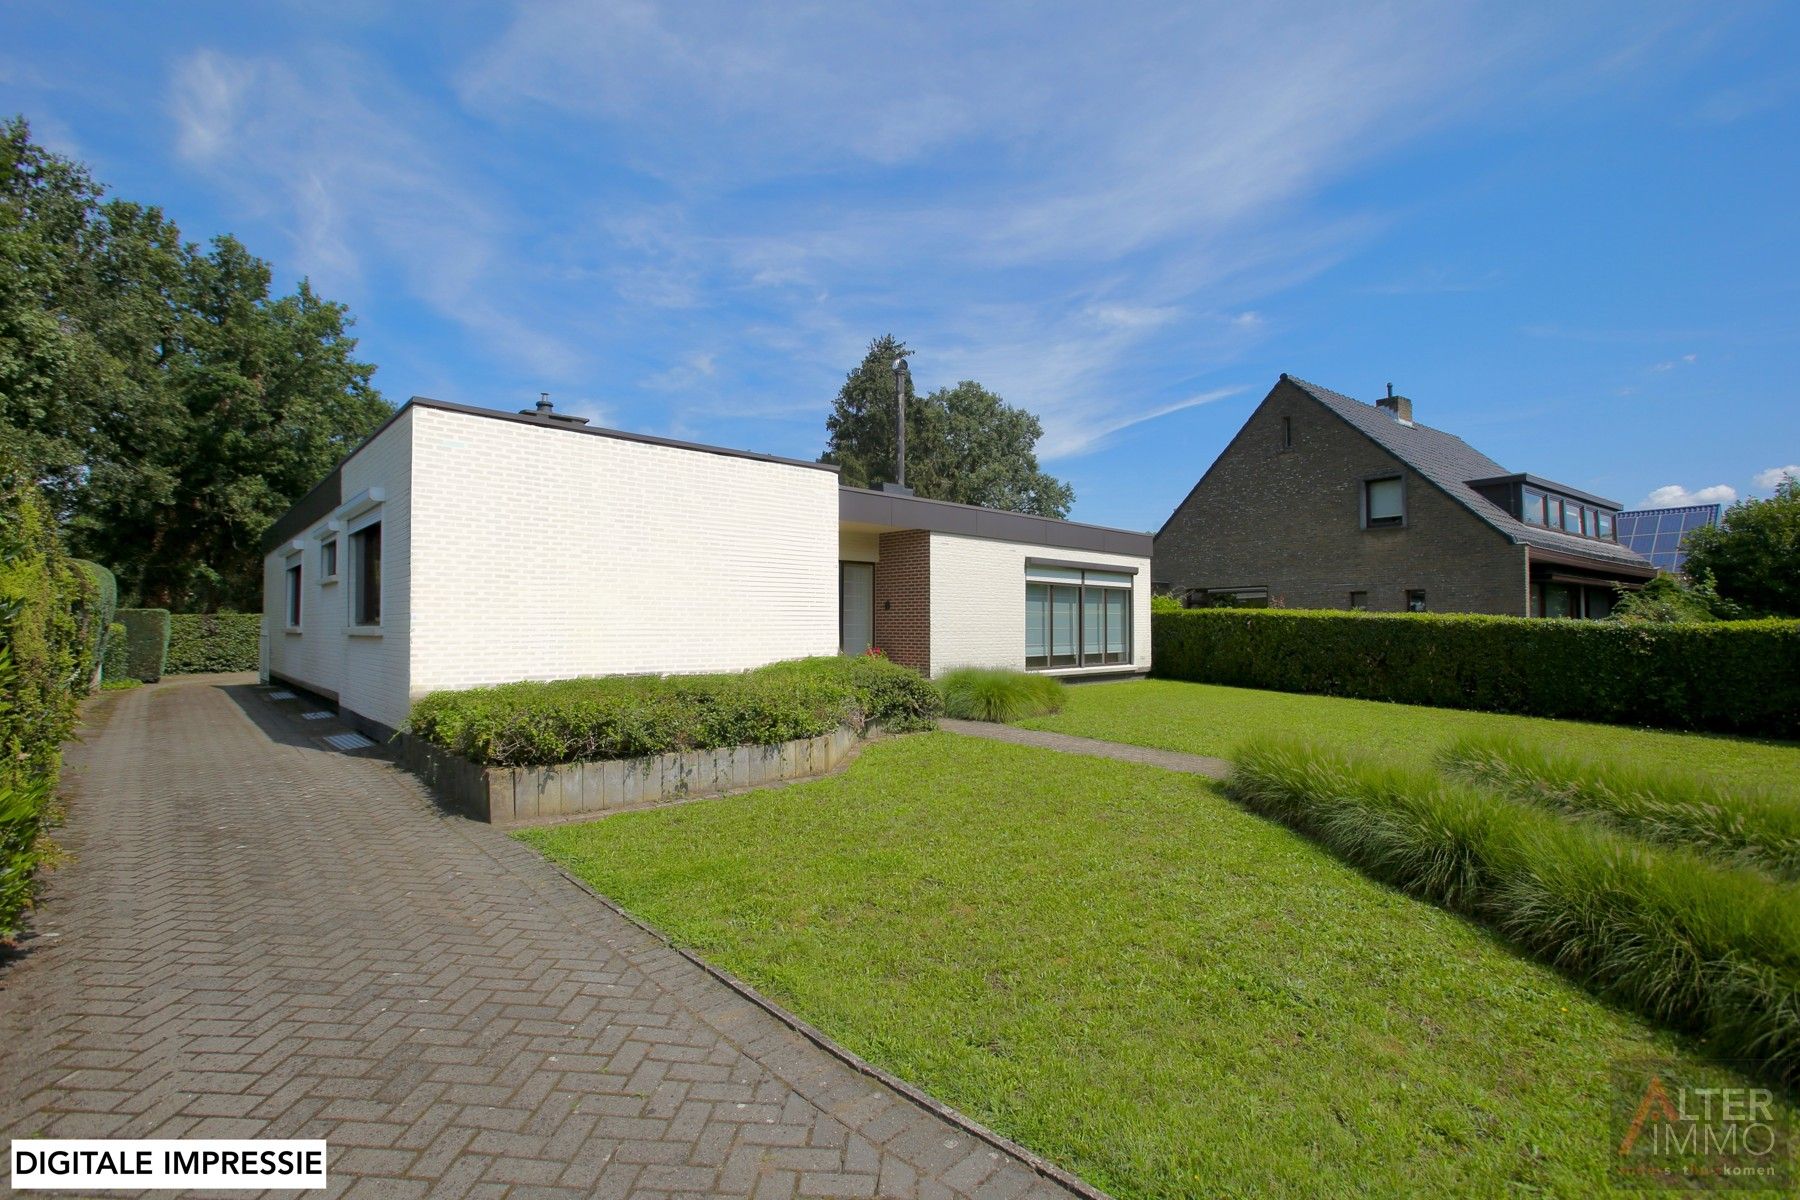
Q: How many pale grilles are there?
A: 3